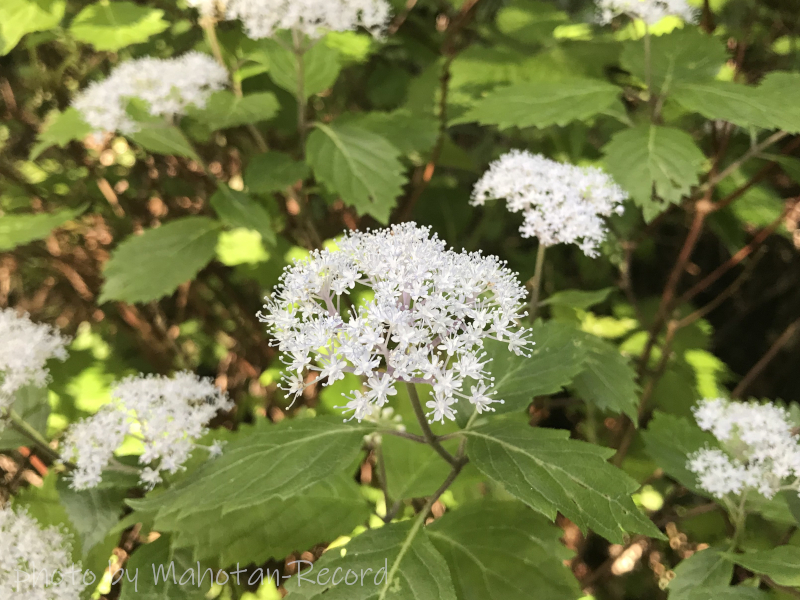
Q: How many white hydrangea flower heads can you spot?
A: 9